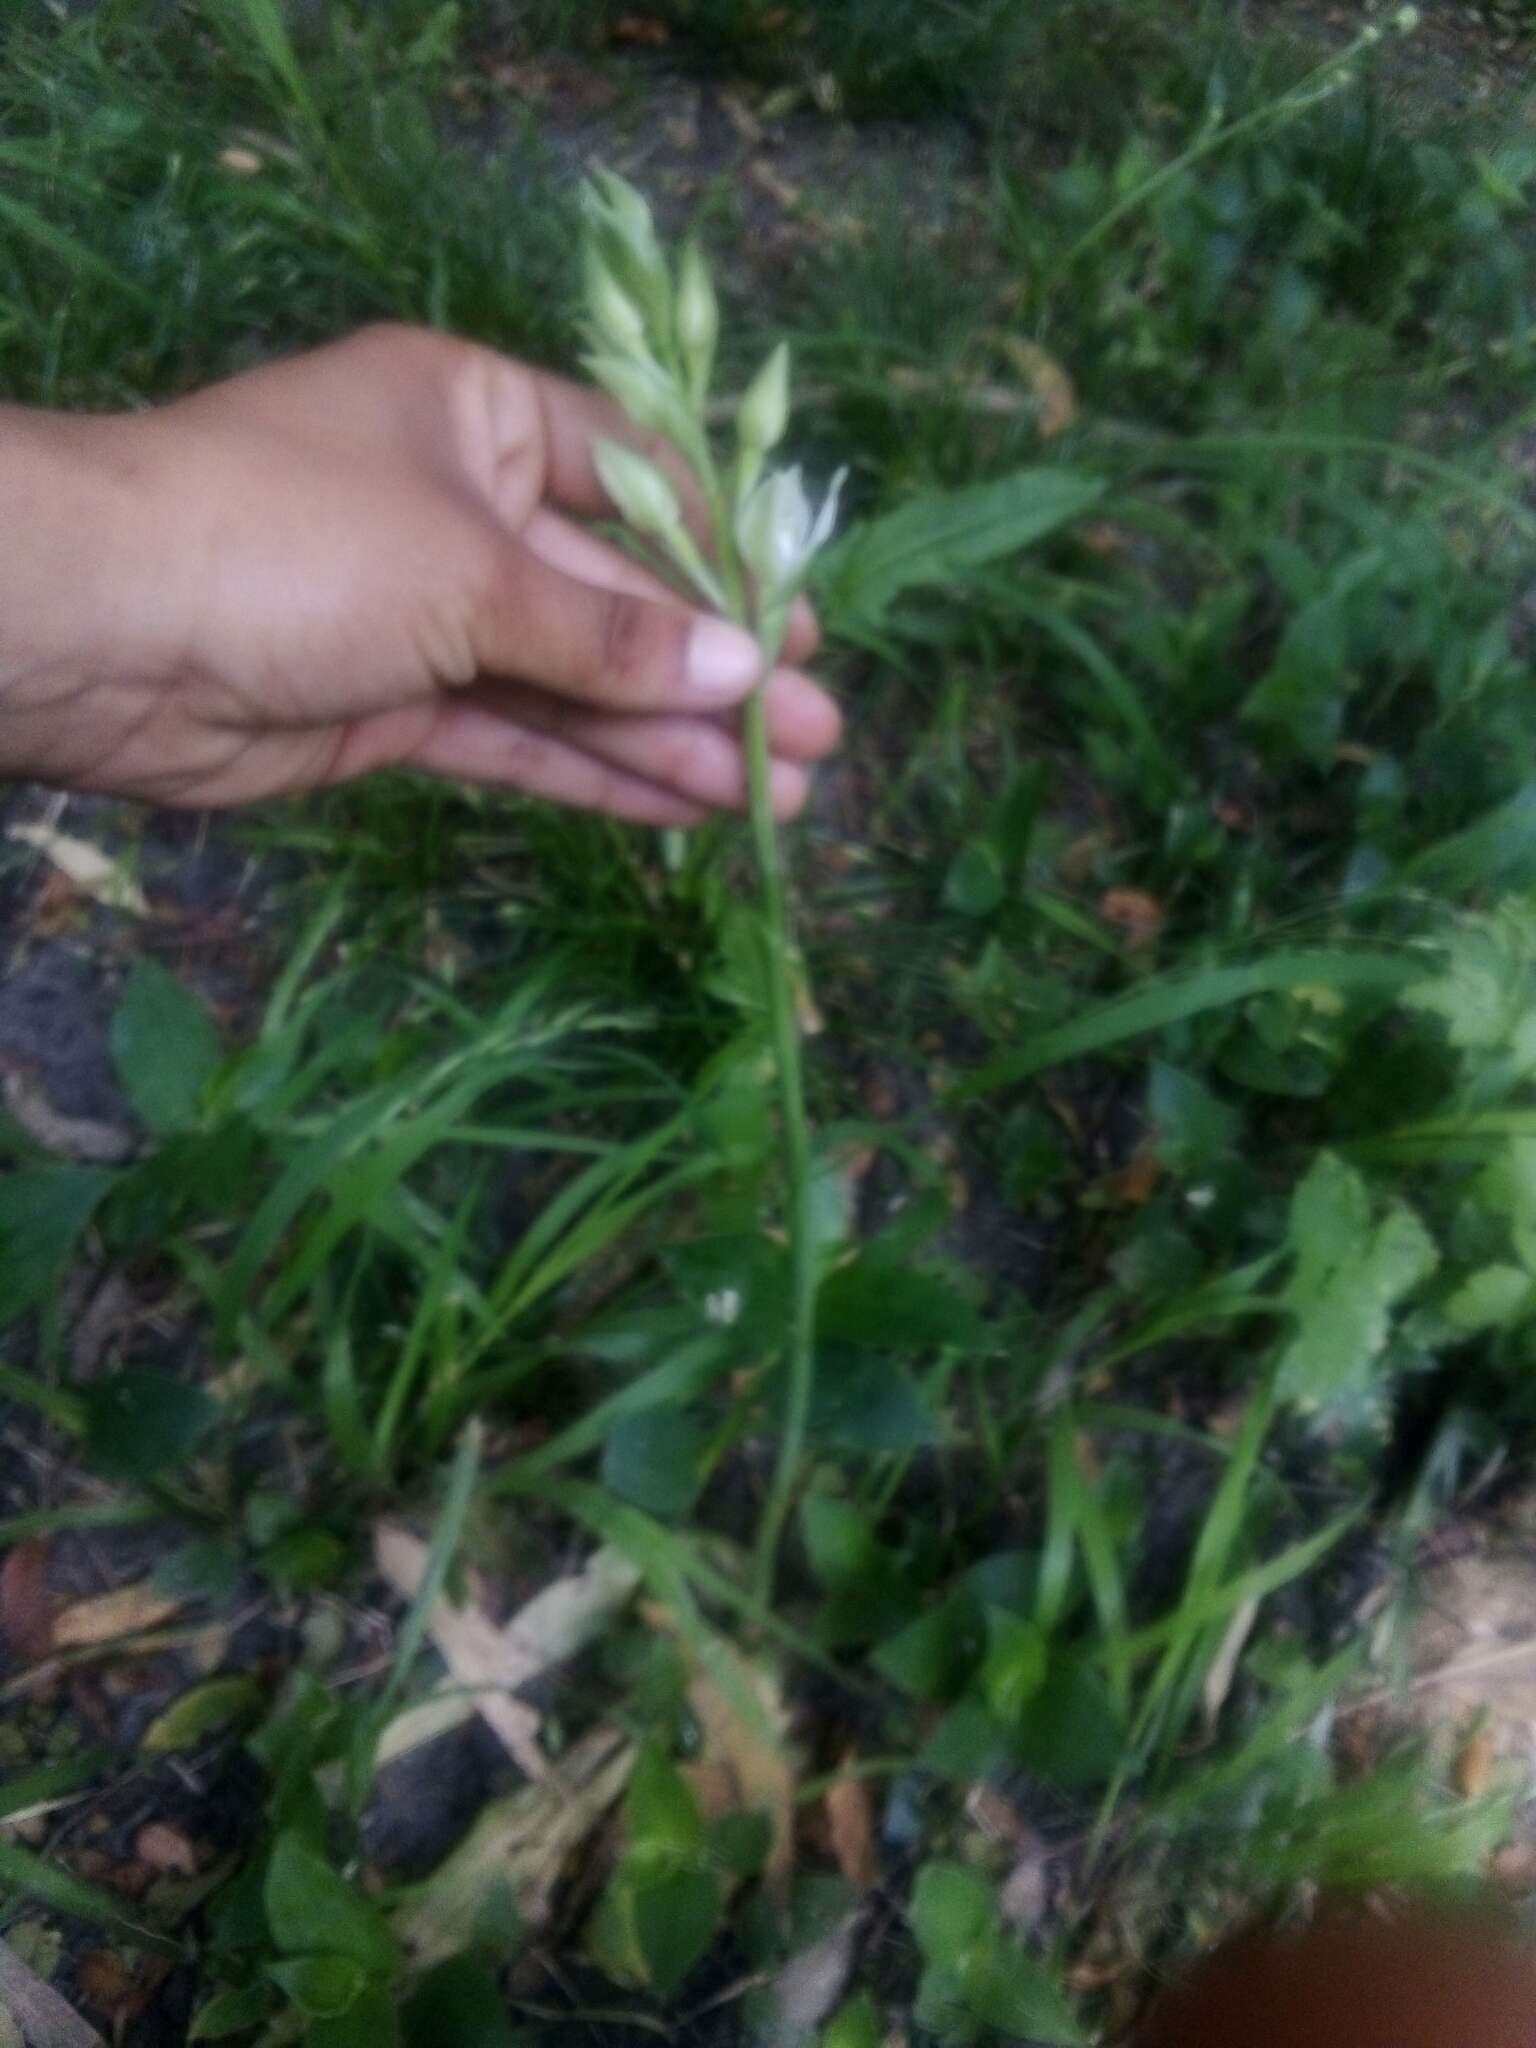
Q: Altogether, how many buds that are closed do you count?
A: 6